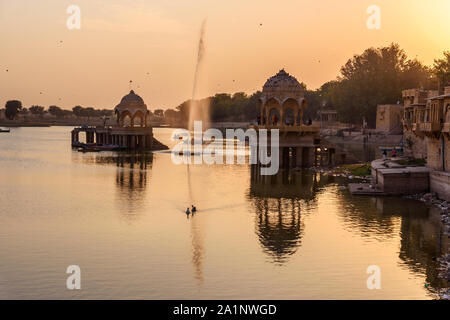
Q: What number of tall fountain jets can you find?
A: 1